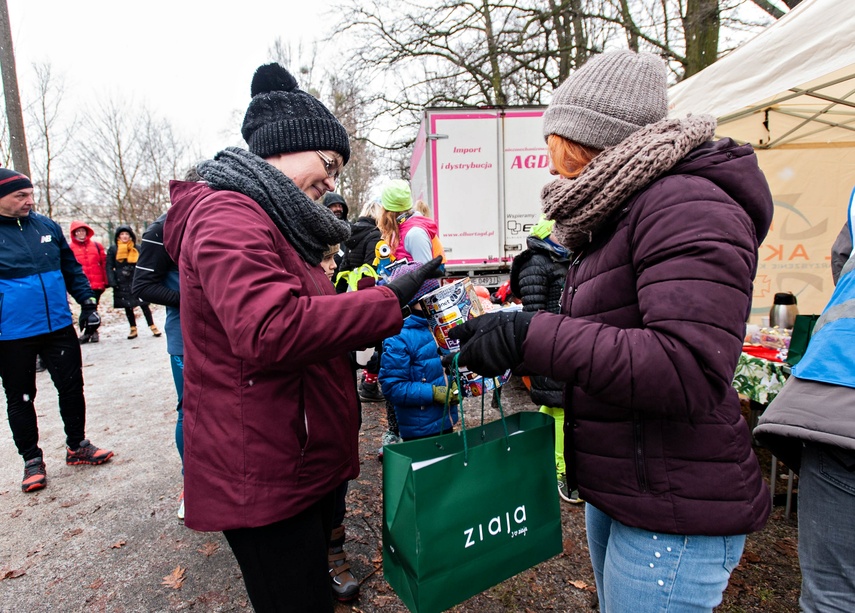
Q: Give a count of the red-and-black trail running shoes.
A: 2